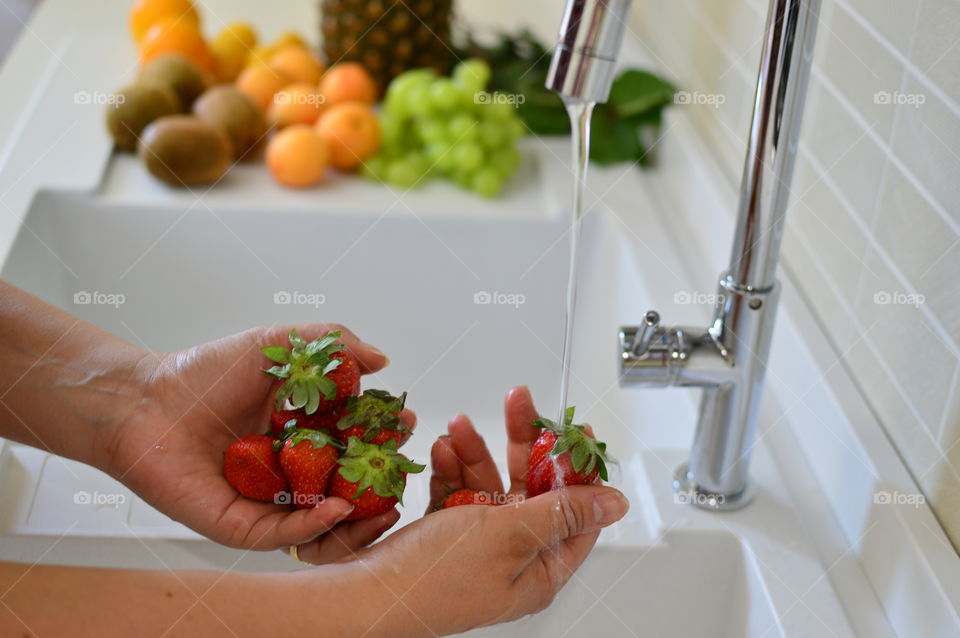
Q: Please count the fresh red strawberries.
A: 8